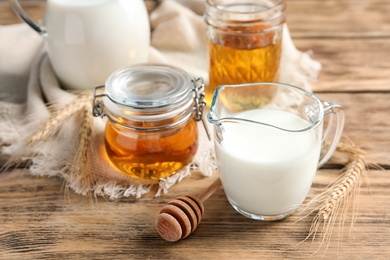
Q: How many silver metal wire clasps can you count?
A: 2